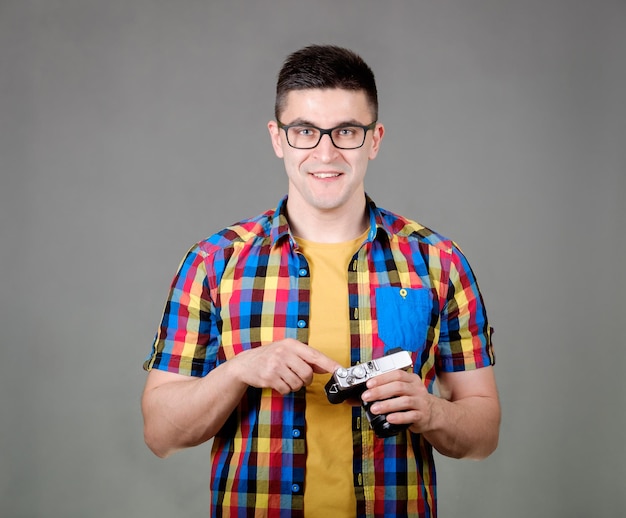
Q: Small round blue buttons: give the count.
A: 4